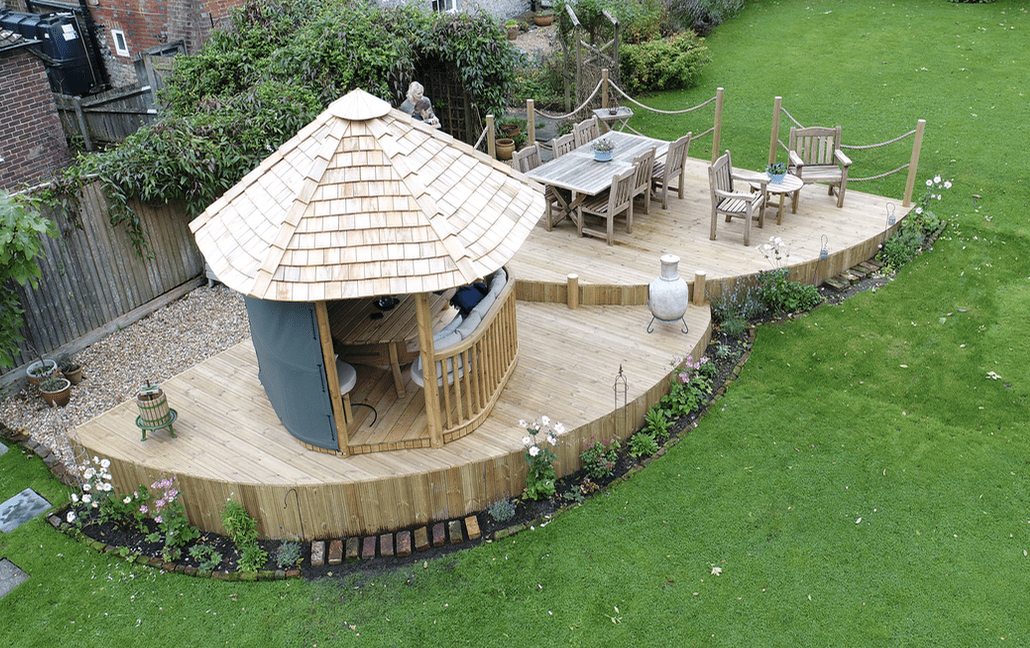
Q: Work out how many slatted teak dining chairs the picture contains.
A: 6